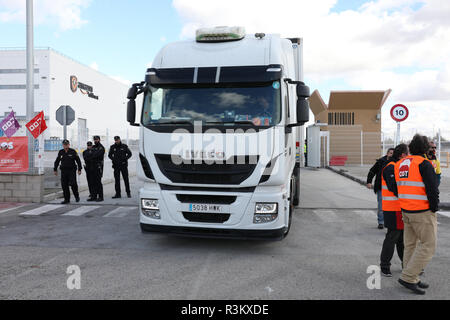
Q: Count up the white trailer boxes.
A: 1